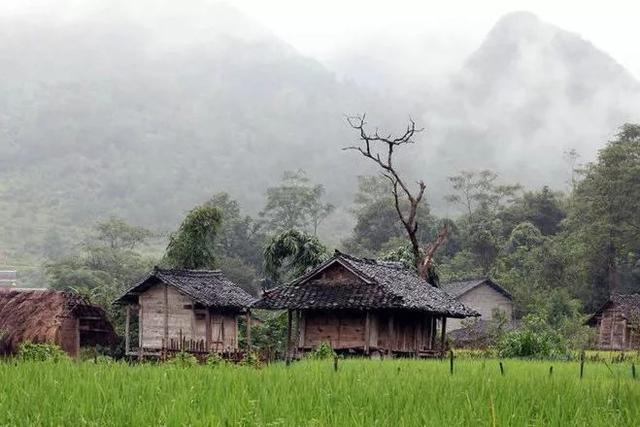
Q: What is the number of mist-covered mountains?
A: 2